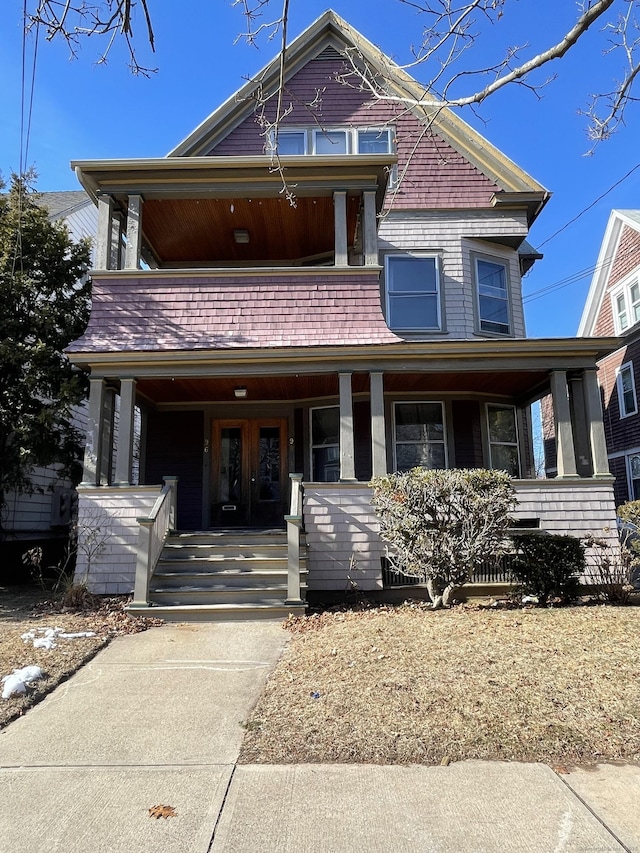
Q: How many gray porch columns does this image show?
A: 13